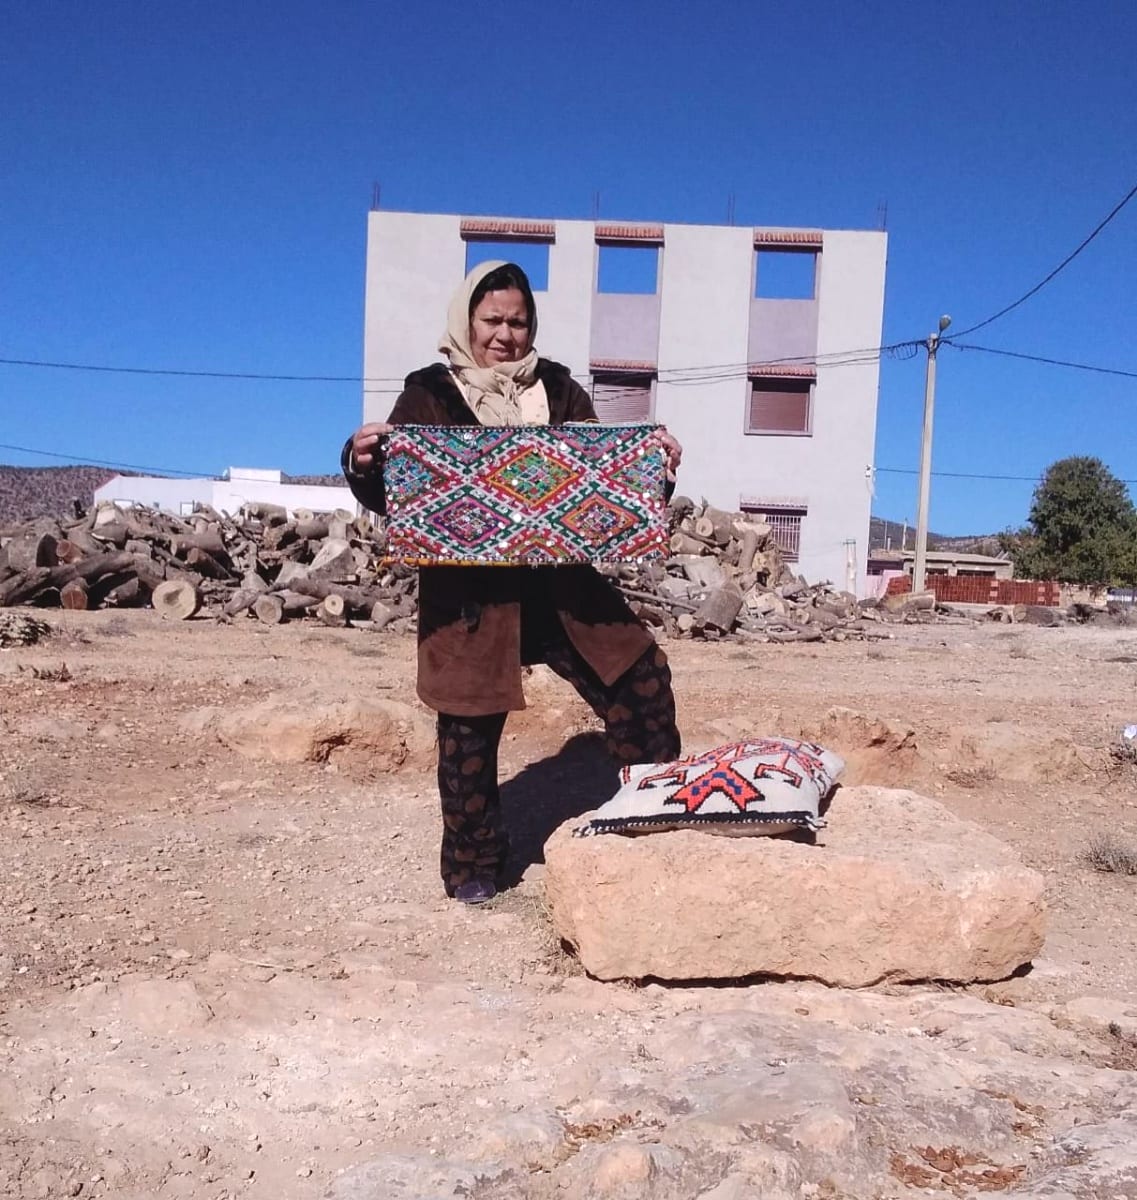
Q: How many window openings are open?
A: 3